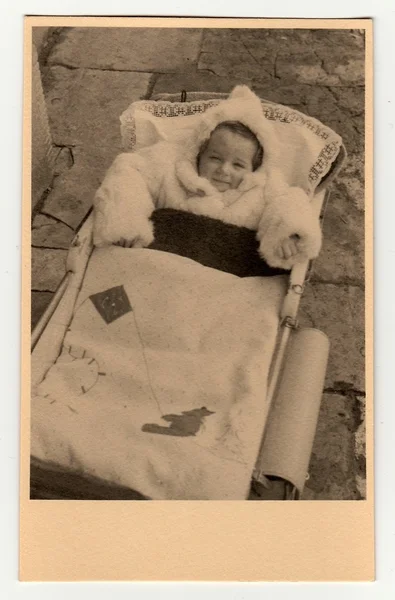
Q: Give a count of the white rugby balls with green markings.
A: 0